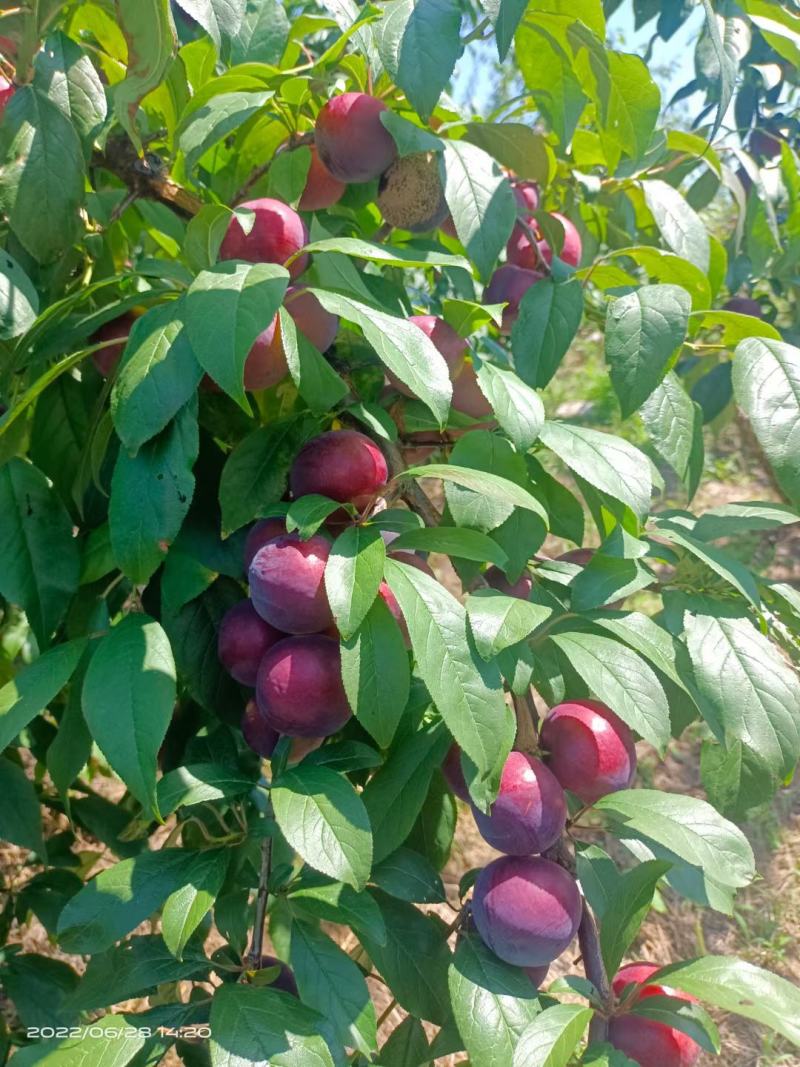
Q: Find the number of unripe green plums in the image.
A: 0